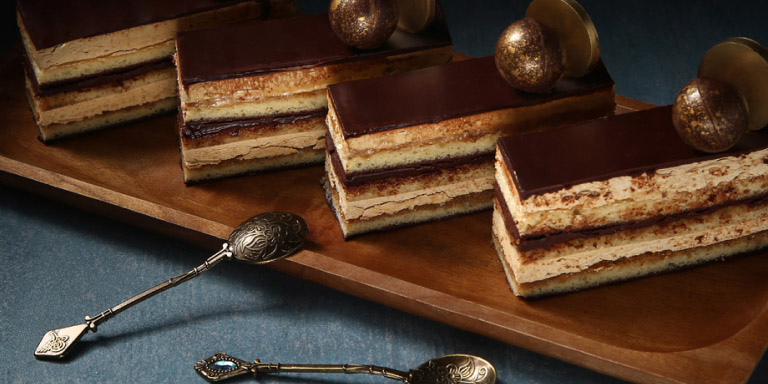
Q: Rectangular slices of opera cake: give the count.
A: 4